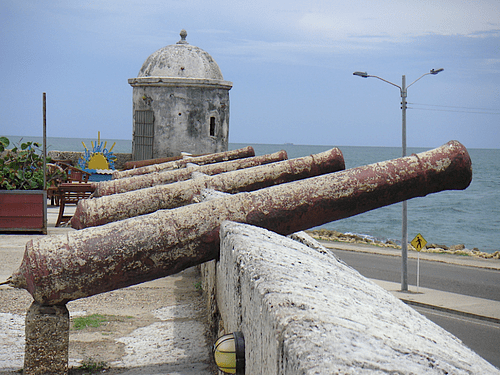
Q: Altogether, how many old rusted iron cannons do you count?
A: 5